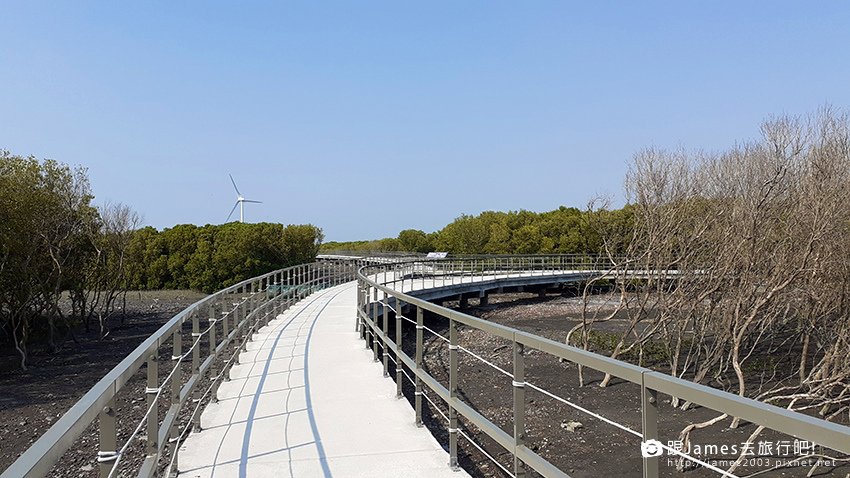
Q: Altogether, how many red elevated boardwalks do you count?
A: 0